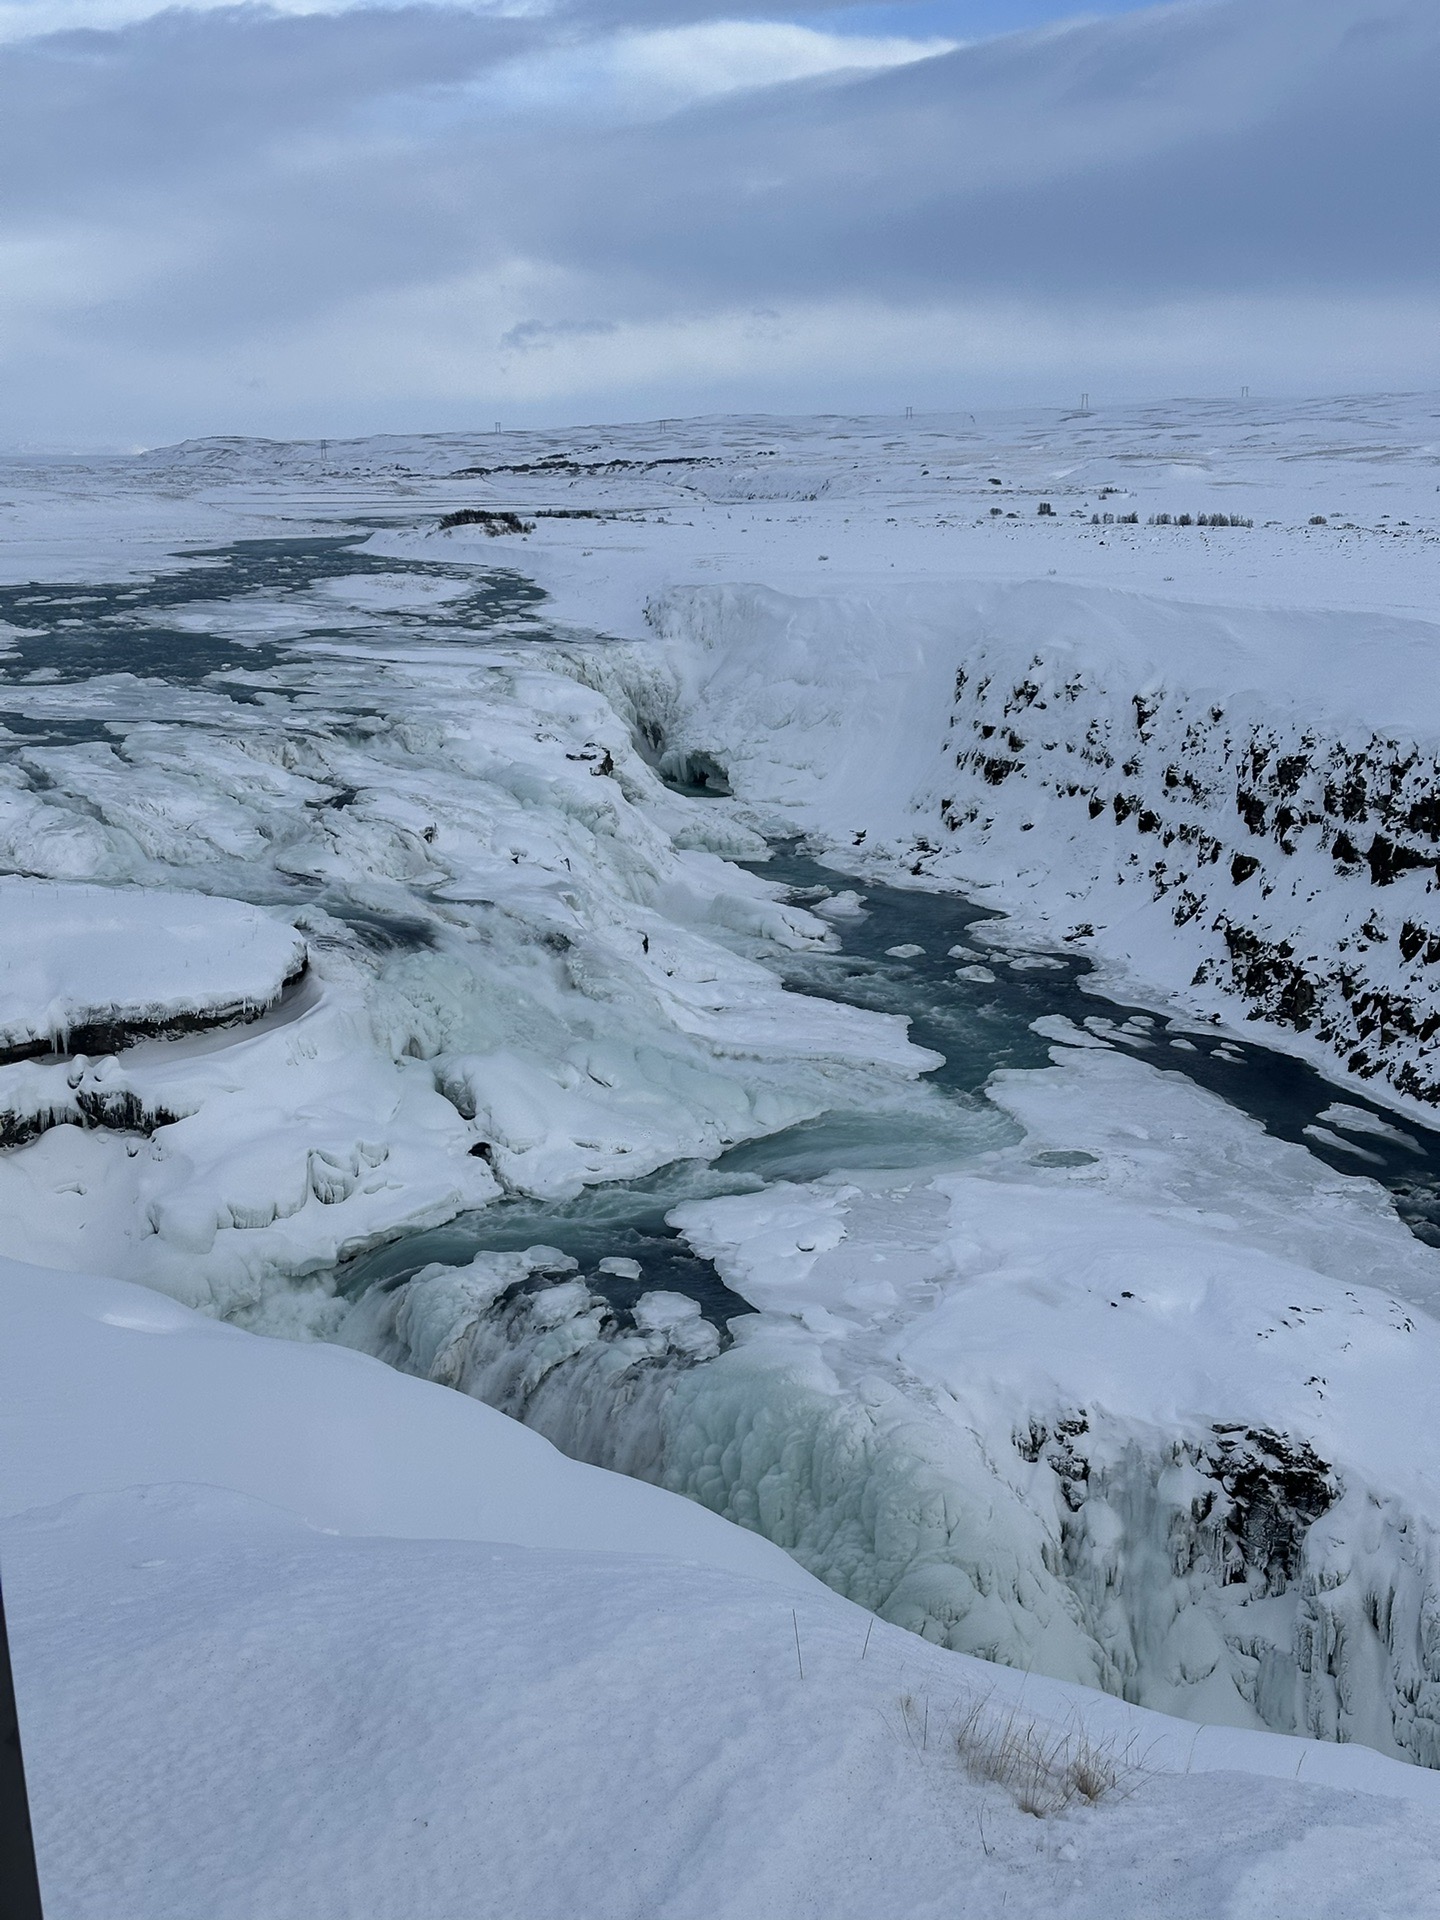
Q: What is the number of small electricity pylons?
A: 6